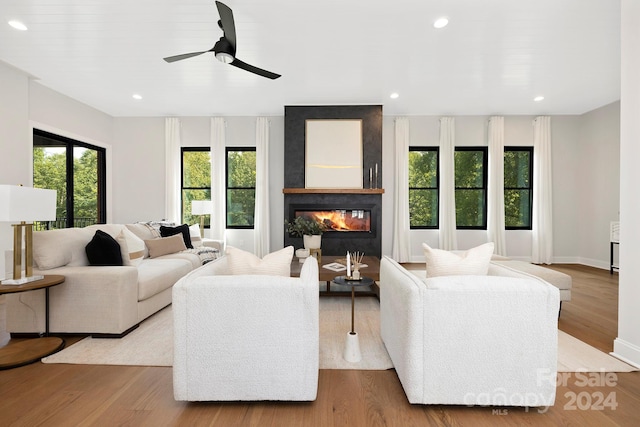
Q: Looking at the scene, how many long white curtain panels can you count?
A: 7